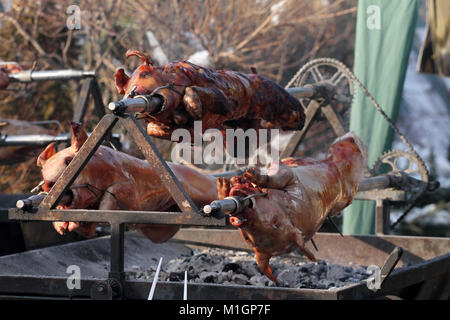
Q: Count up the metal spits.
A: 5